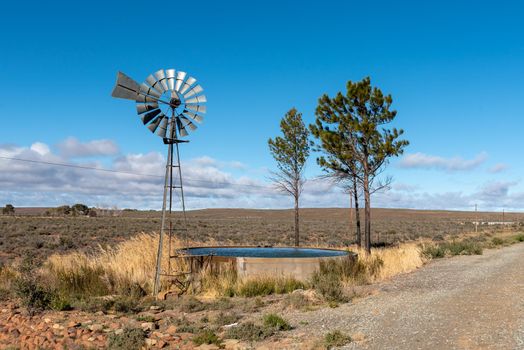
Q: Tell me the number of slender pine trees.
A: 3